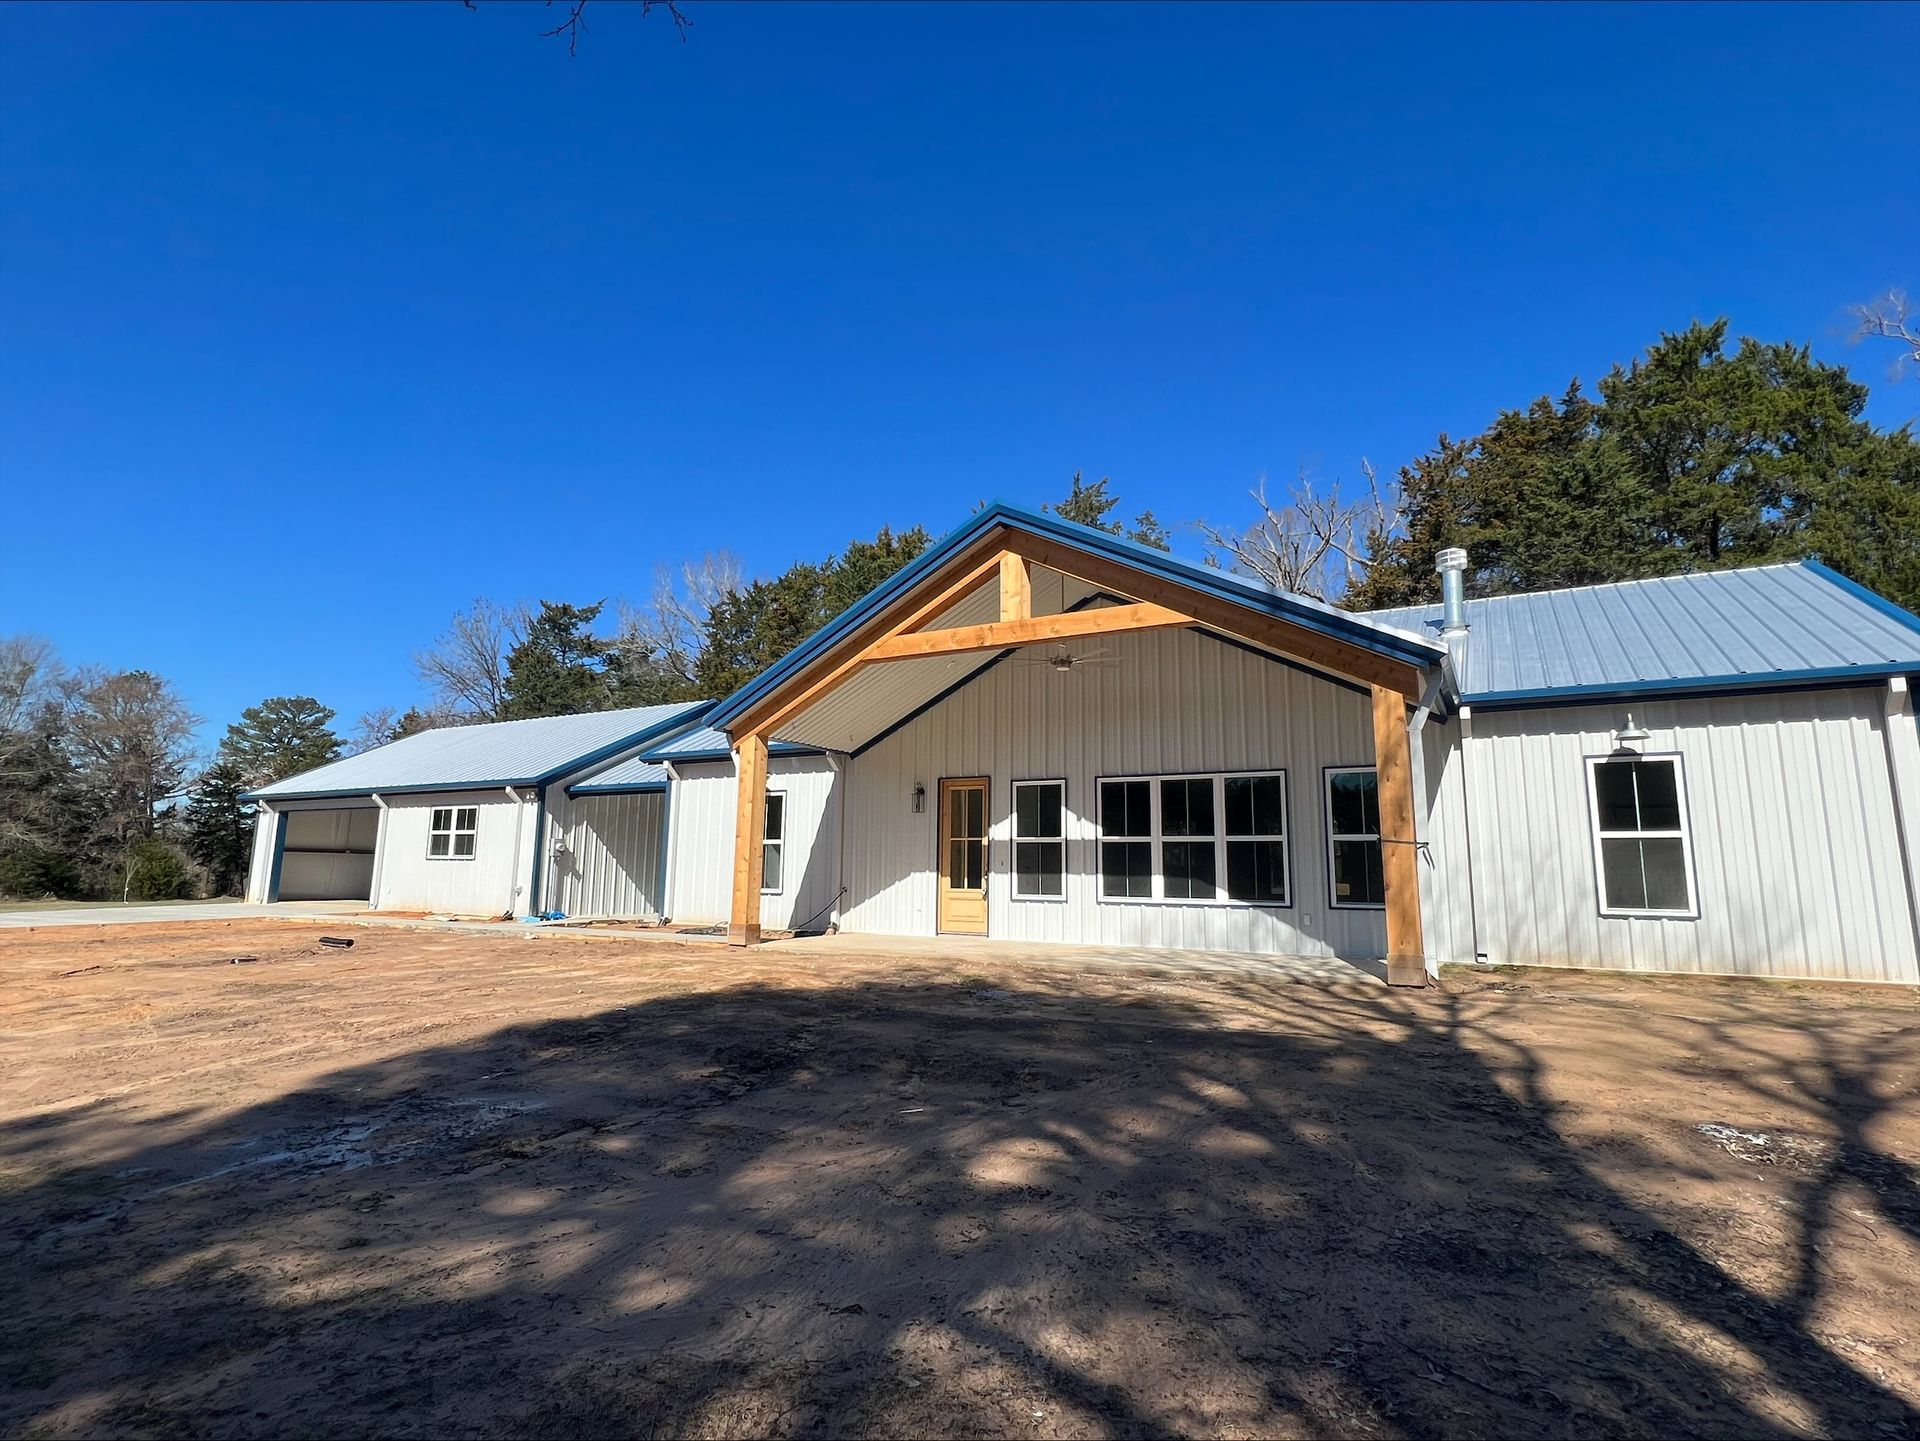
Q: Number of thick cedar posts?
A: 2